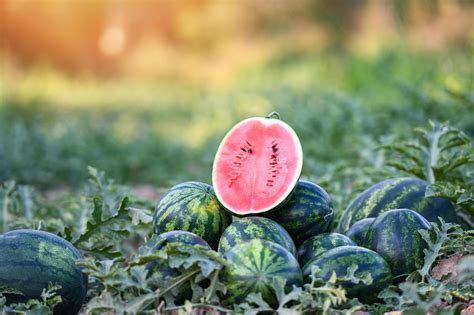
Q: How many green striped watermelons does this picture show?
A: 11